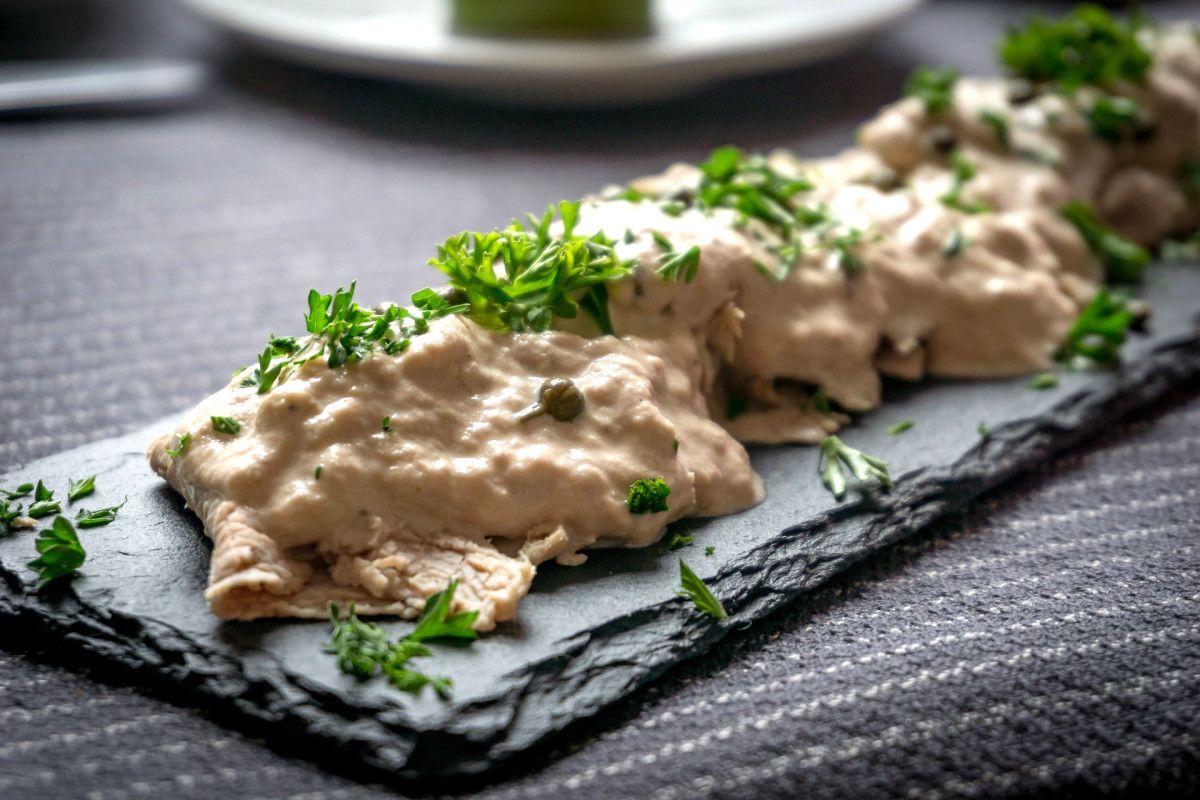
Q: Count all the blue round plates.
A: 0